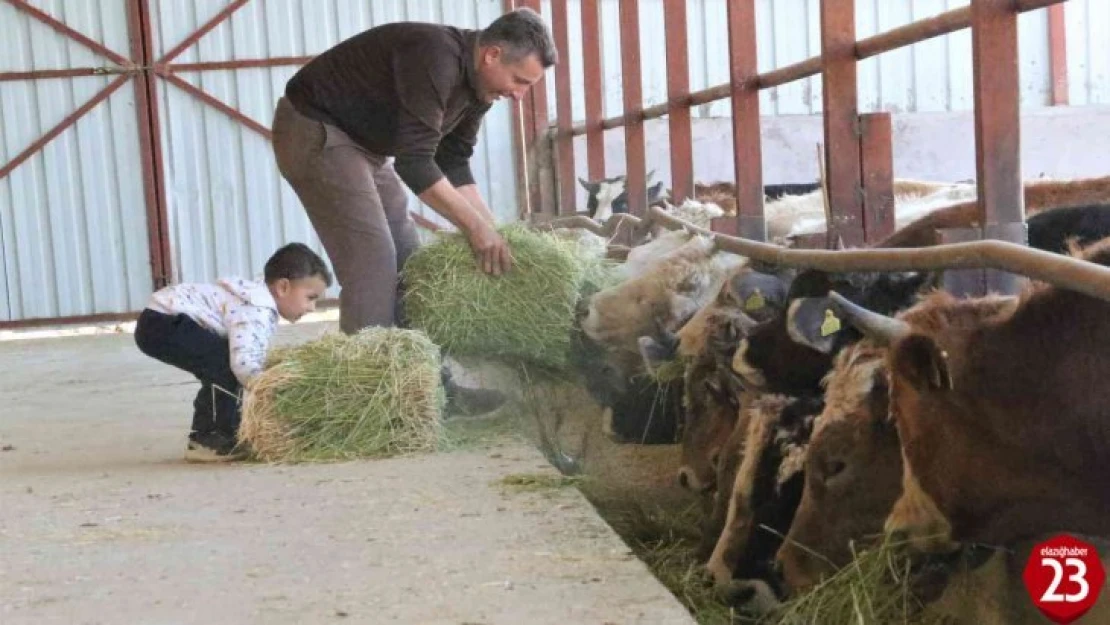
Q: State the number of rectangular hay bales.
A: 2